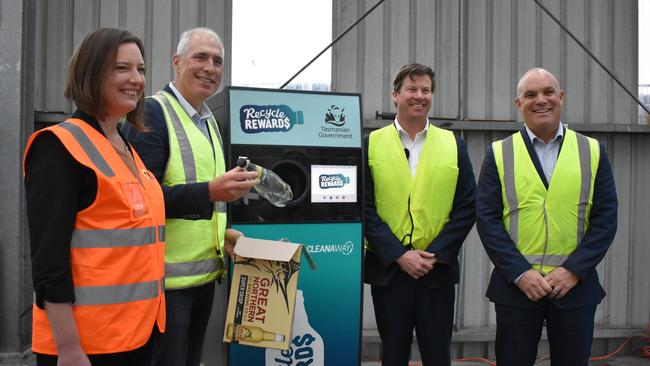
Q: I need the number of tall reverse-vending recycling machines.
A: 1